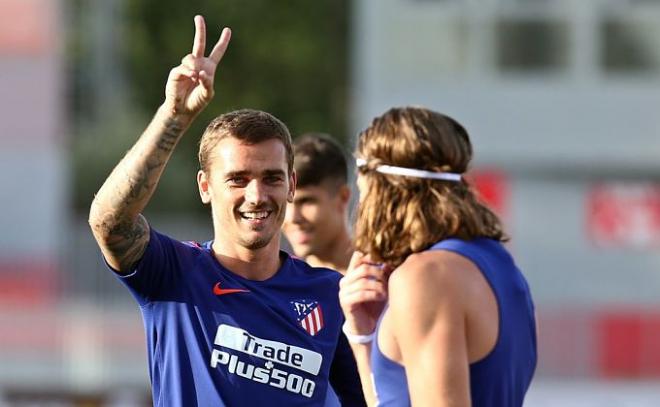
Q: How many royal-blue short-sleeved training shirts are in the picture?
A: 1